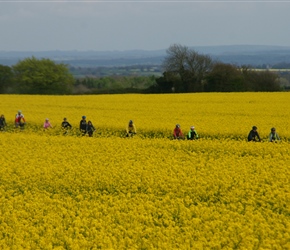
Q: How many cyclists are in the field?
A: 11